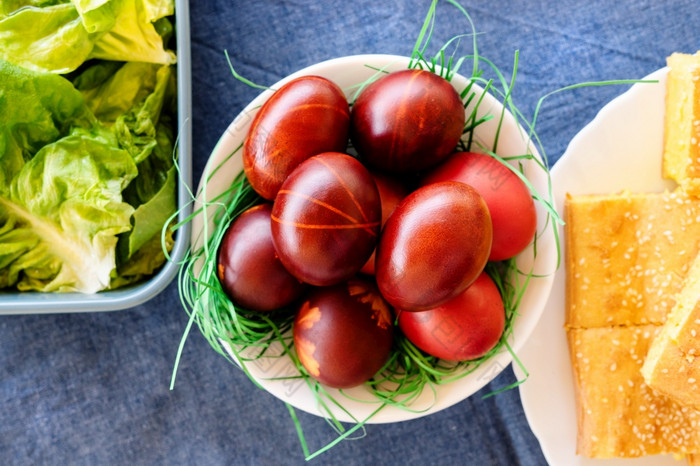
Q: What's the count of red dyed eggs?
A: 9